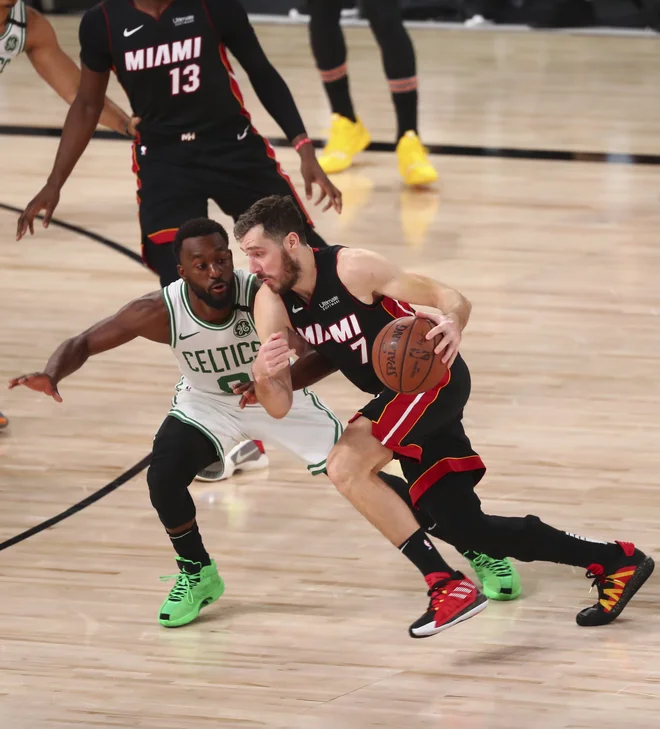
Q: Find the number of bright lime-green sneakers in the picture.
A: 2